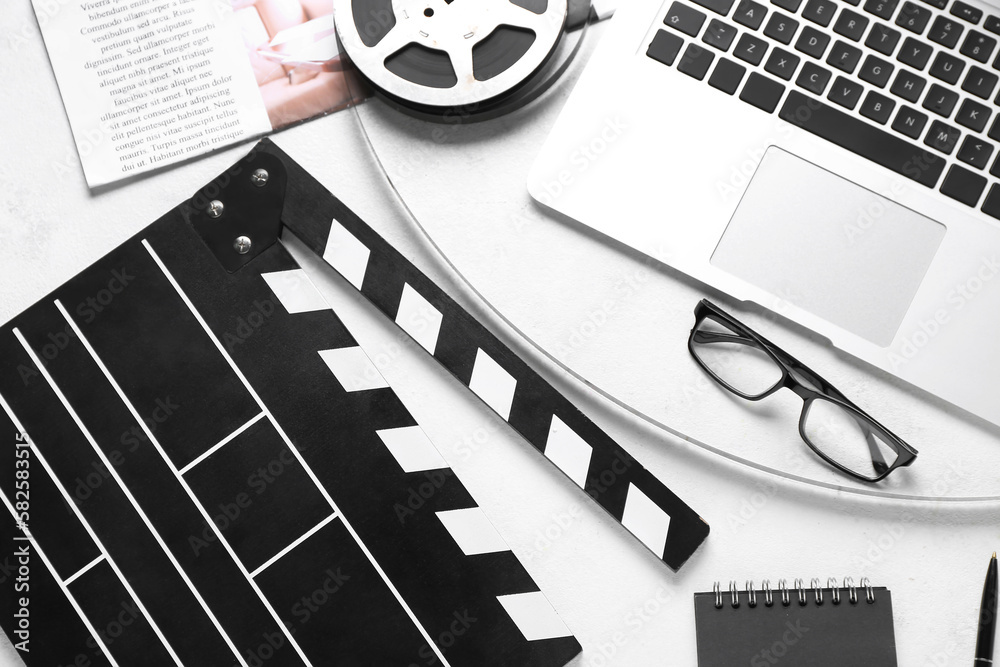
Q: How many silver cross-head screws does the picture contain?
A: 3